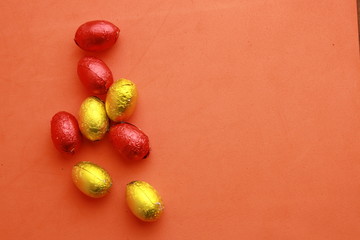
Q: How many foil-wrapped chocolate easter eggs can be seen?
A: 8